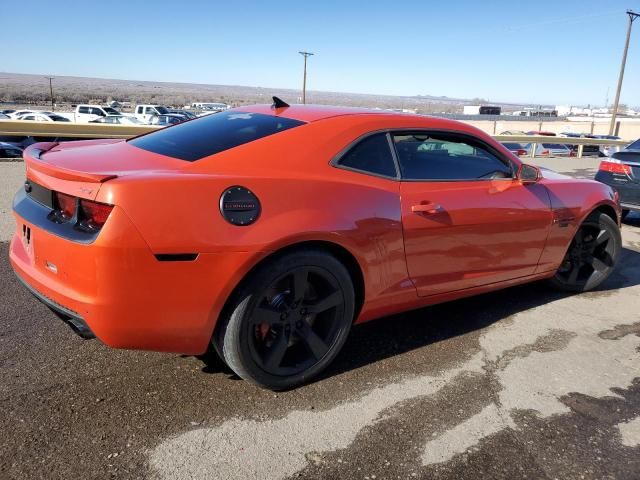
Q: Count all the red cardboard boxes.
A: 0